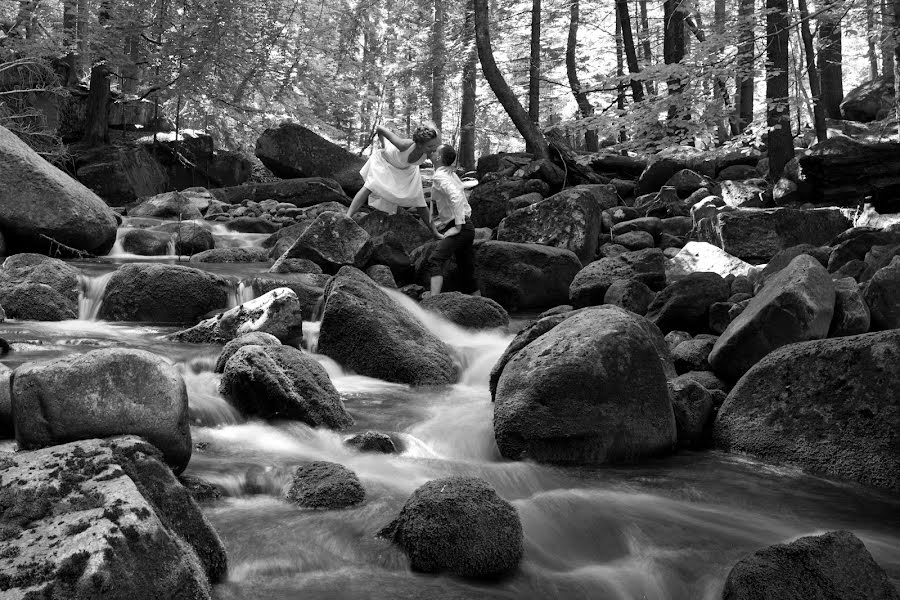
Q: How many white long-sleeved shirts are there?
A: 1